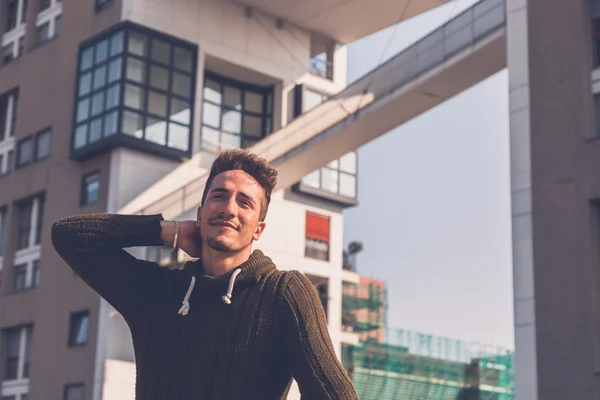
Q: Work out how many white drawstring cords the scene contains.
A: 2